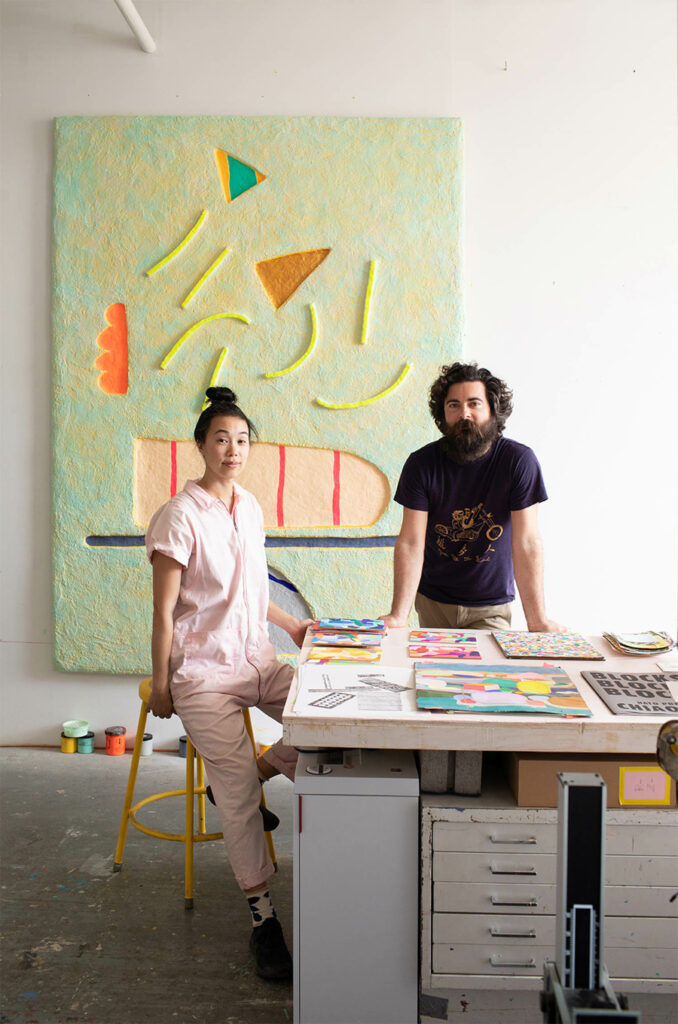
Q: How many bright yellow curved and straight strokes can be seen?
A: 7